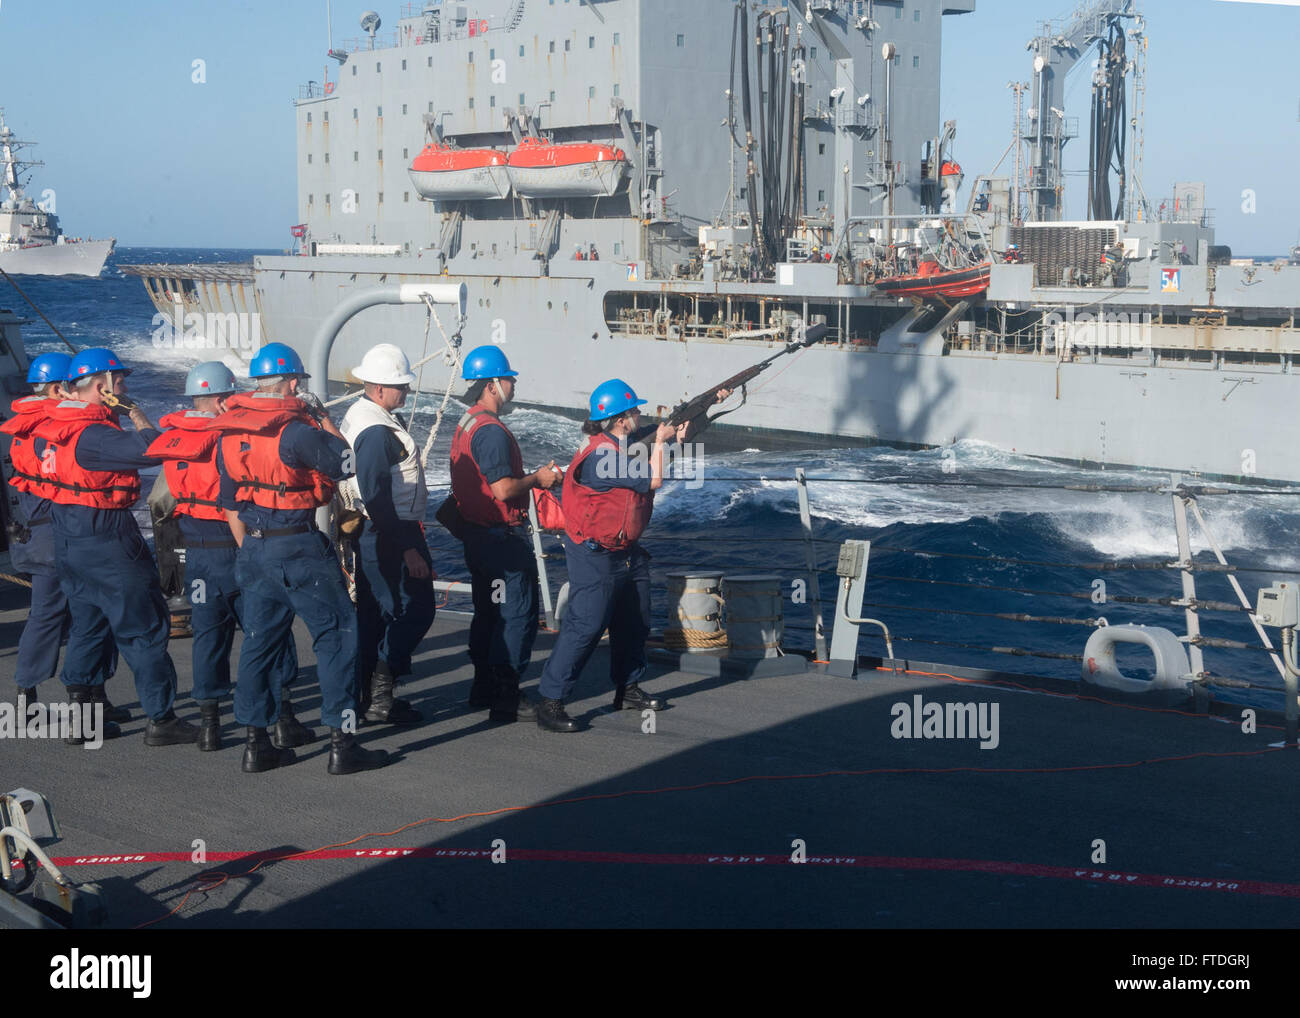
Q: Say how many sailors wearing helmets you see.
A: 7